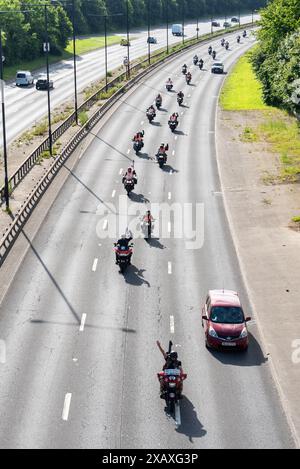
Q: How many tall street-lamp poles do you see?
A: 13